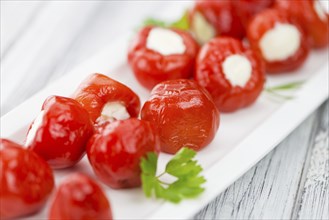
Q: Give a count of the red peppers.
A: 12